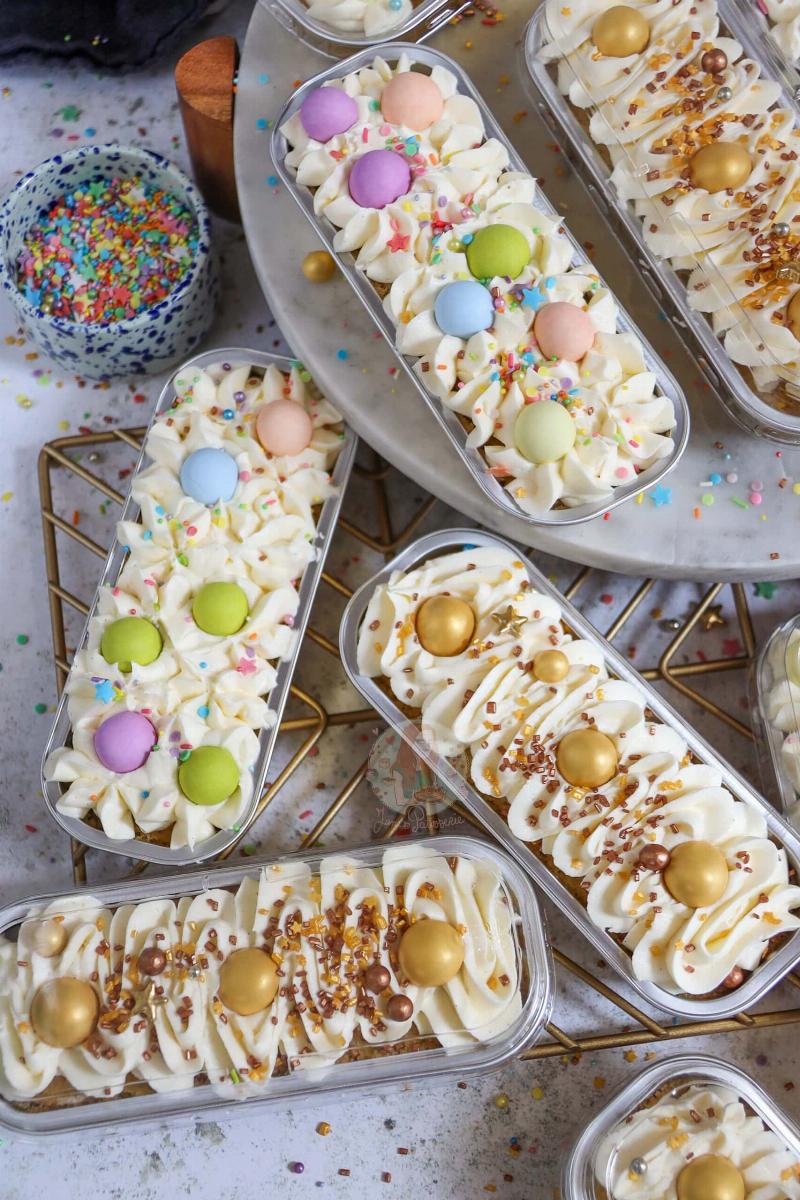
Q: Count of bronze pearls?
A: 6